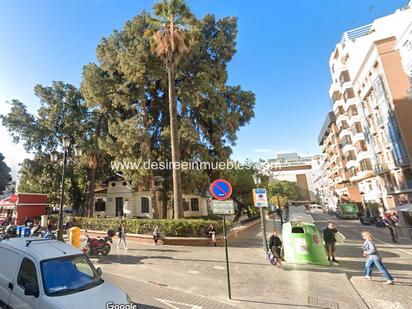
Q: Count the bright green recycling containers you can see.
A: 1